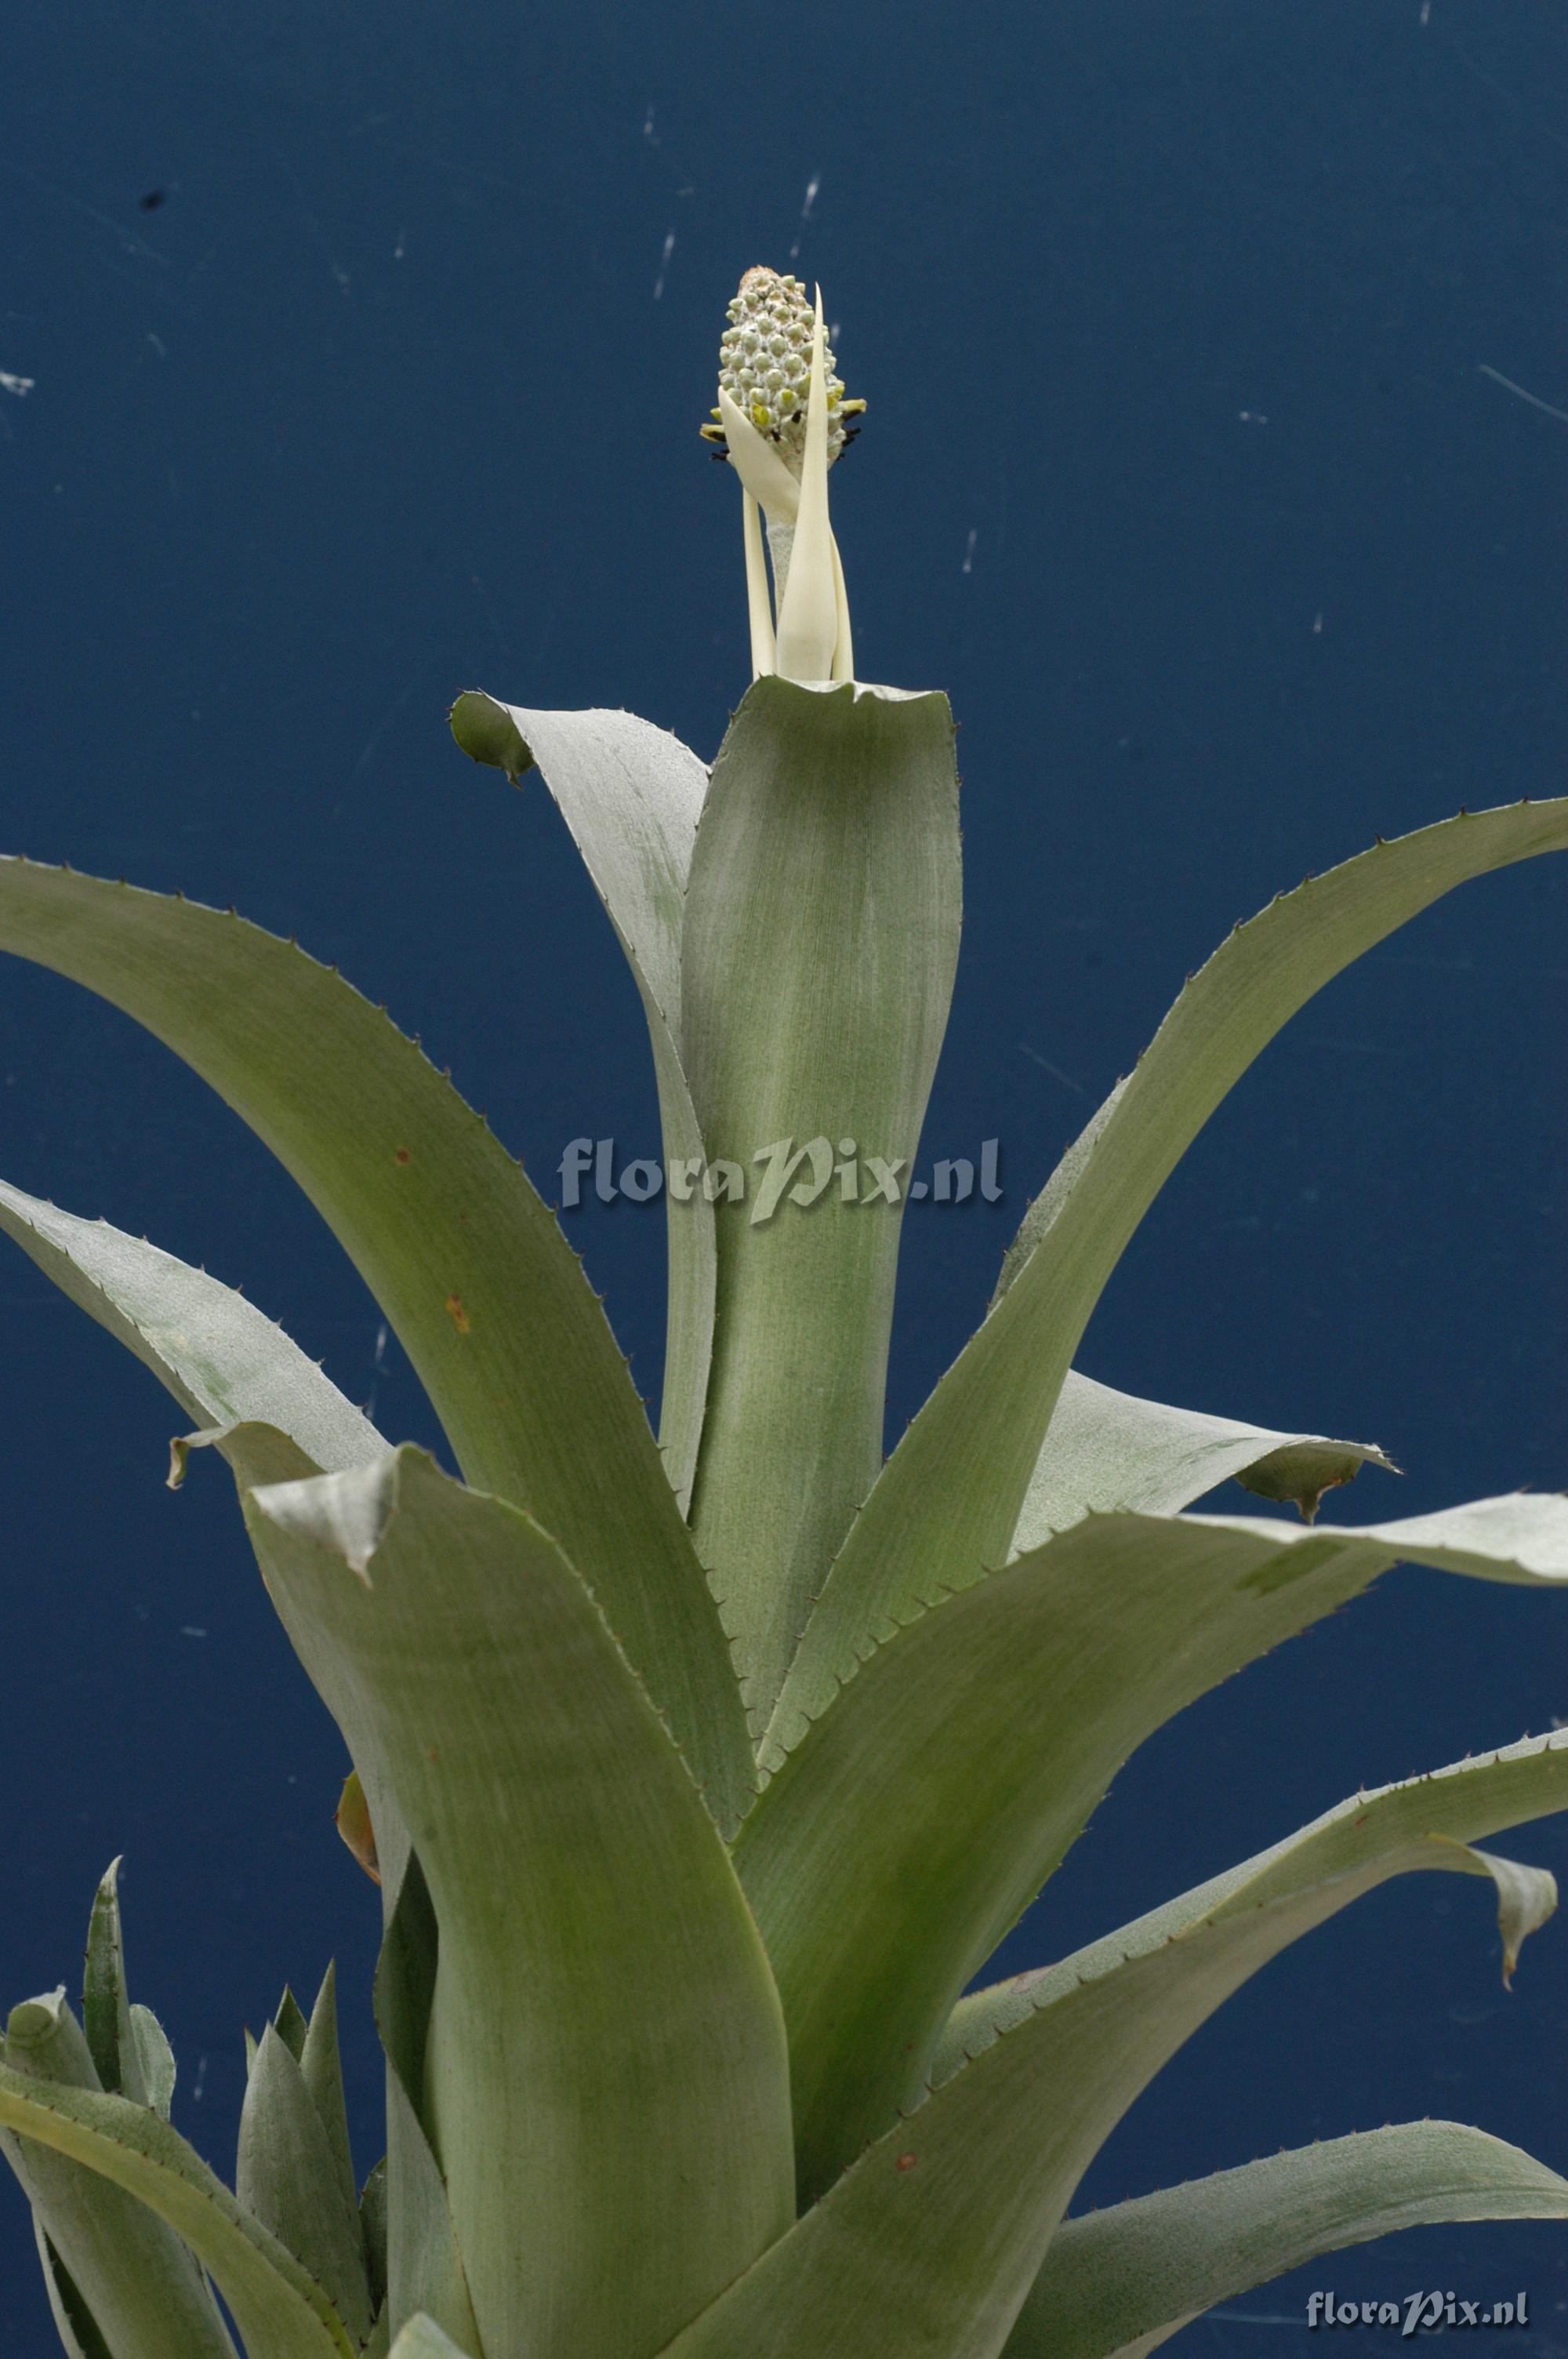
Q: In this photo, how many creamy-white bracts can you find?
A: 4